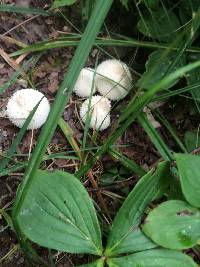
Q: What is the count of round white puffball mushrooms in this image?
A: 4